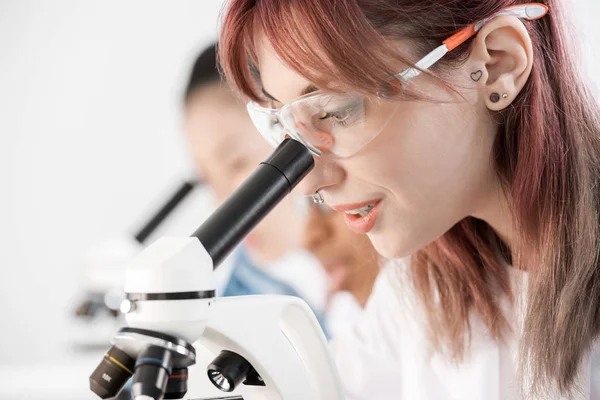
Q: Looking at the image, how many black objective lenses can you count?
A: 3